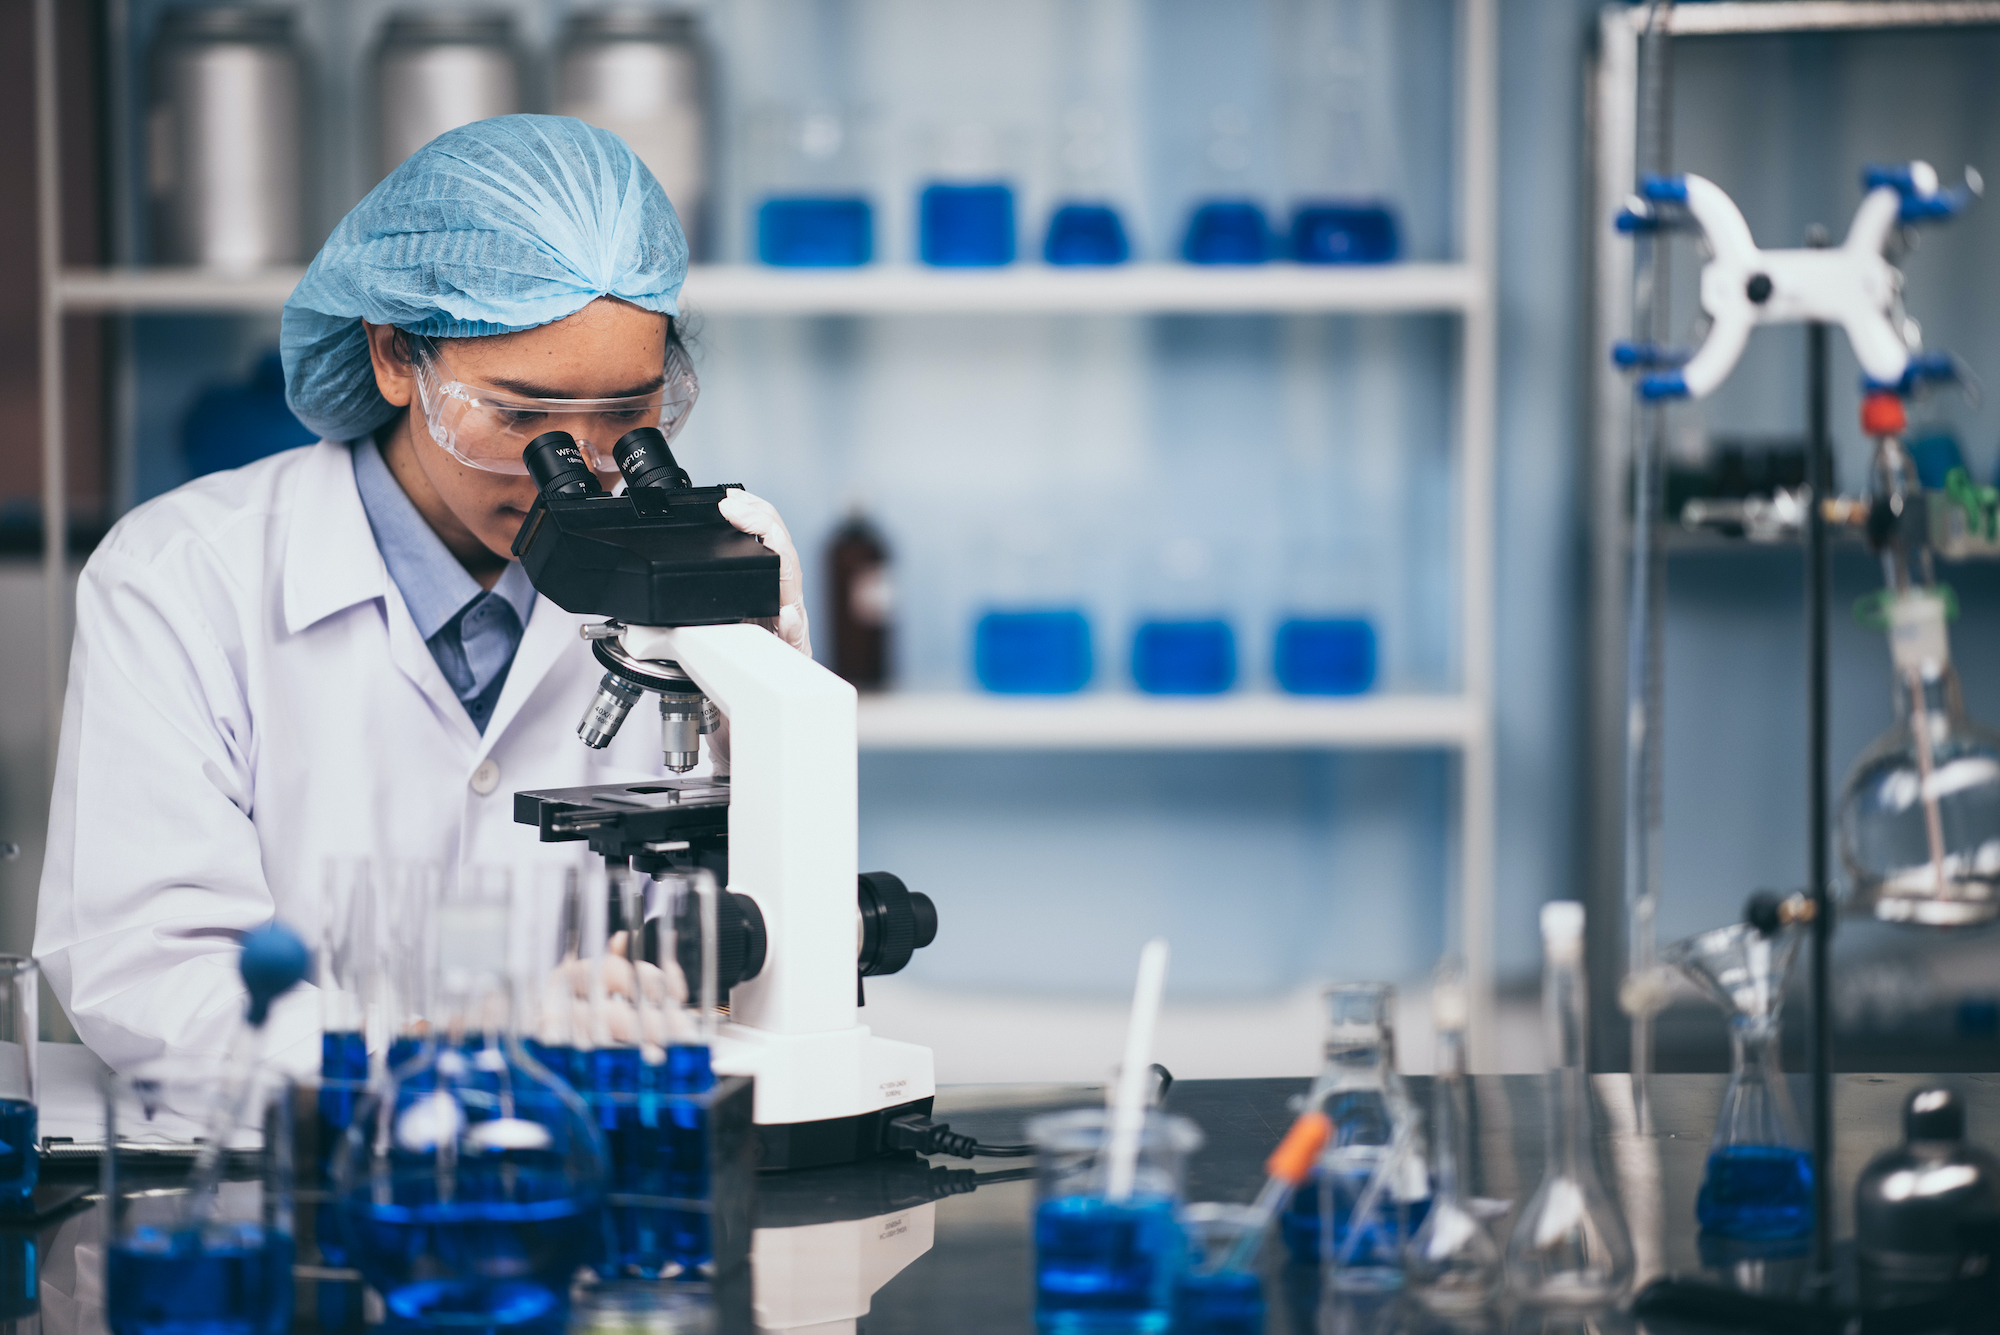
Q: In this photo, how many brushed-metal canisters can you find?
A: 3